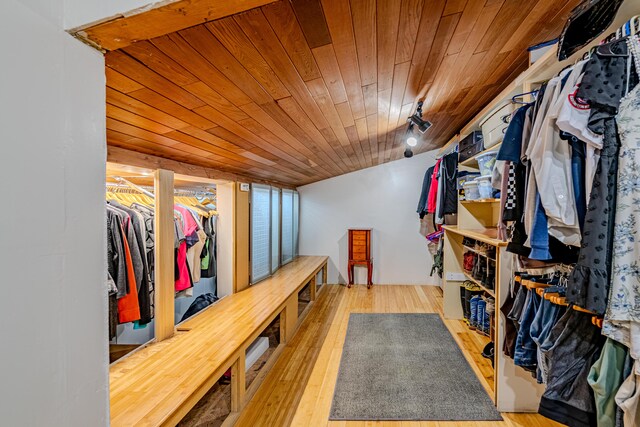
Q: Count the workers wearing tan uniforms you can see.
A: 0